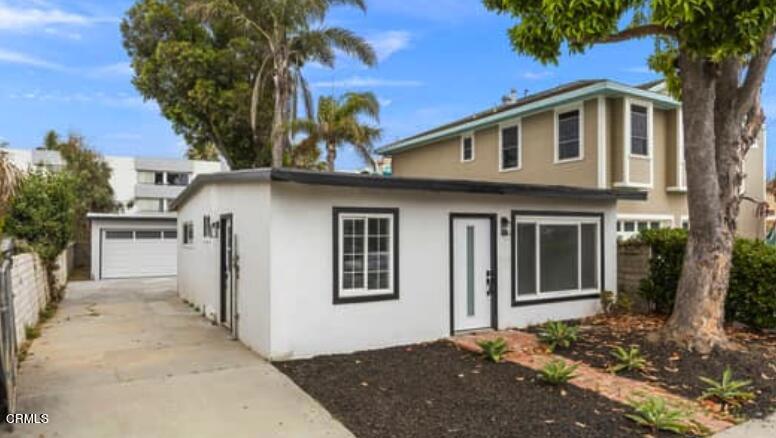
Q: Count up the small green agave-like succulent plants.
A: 6